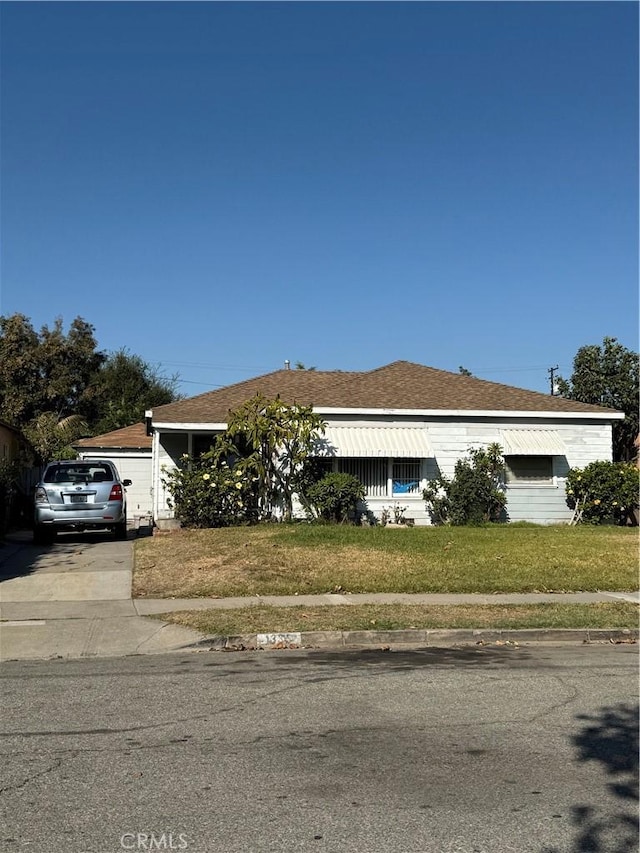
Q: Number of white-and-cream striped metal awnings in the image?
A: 2